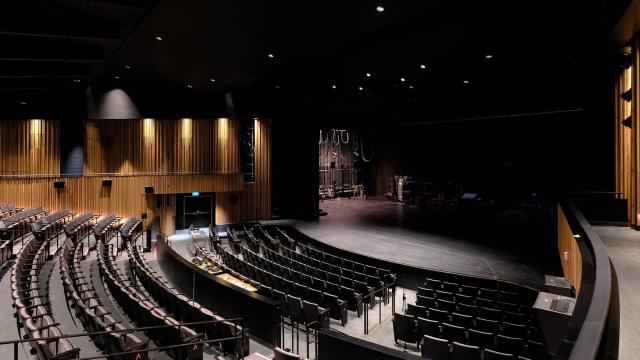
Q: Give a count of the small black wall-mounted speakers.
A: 3